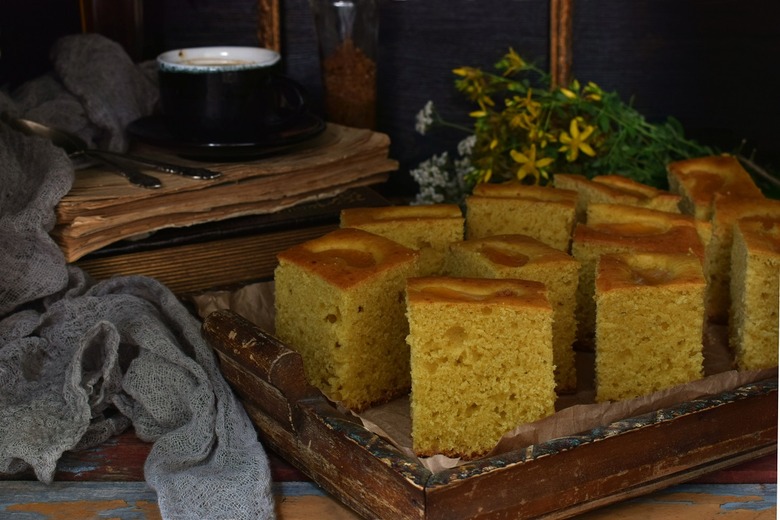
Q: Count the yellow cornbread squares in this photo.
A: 12